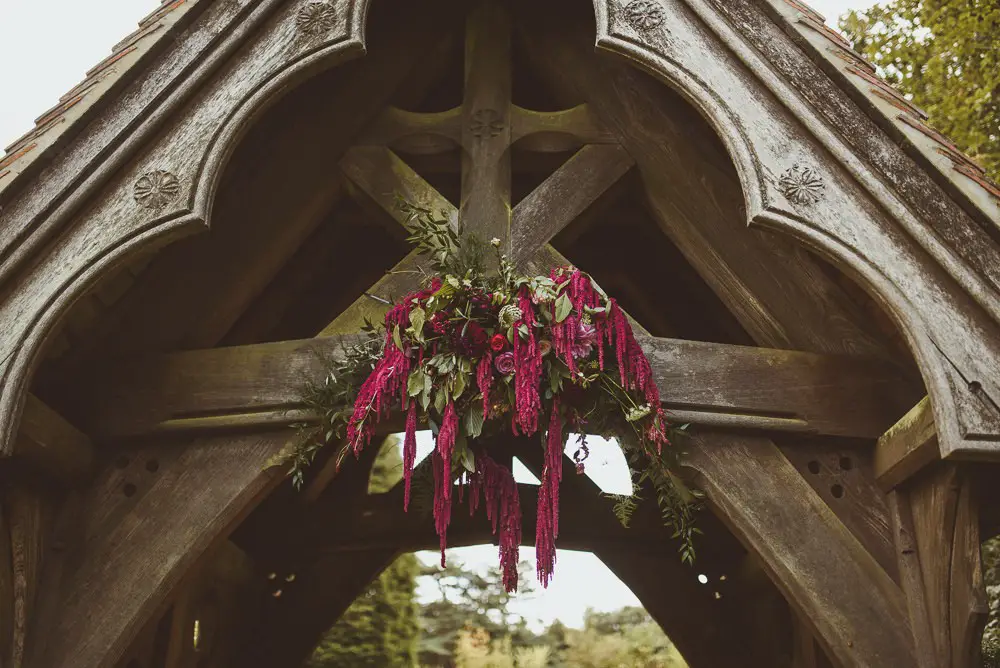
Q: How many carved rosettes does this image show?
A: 5